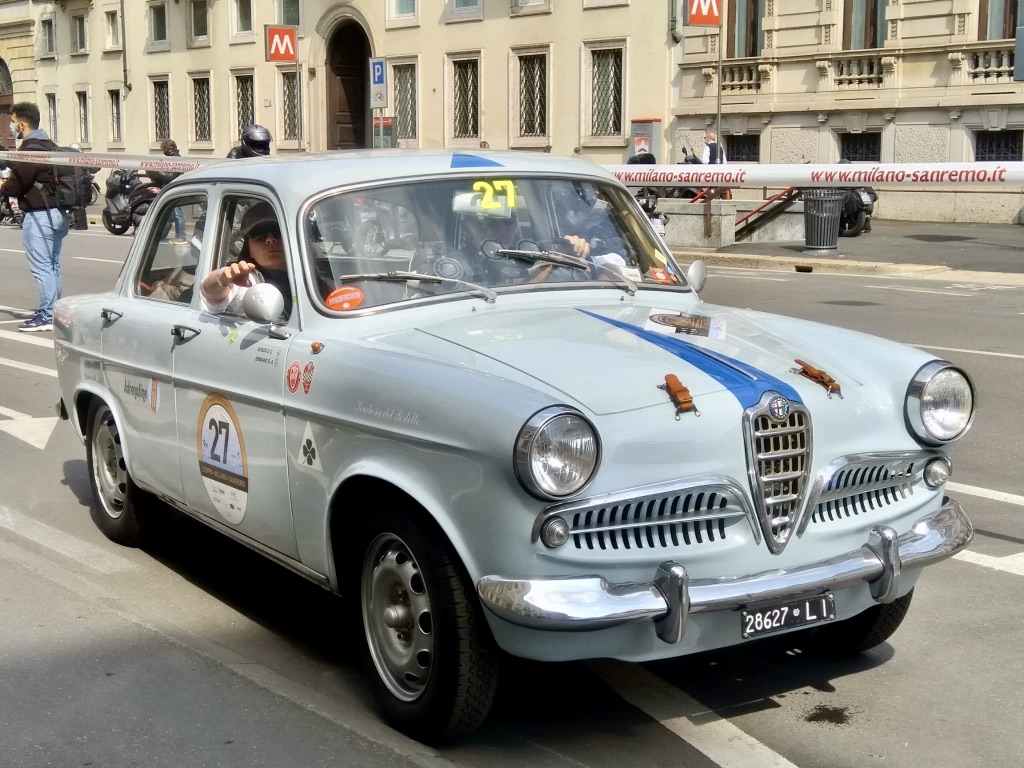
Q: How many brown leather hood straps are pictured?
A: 2